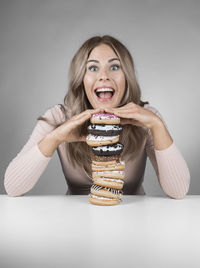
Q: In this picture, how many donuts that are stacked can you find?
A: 10